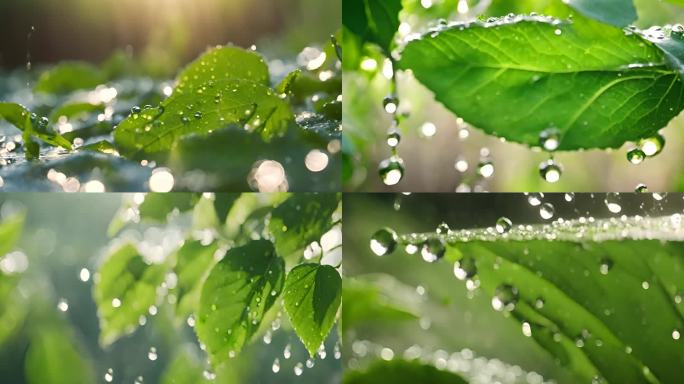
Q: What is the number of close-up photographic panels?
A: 4